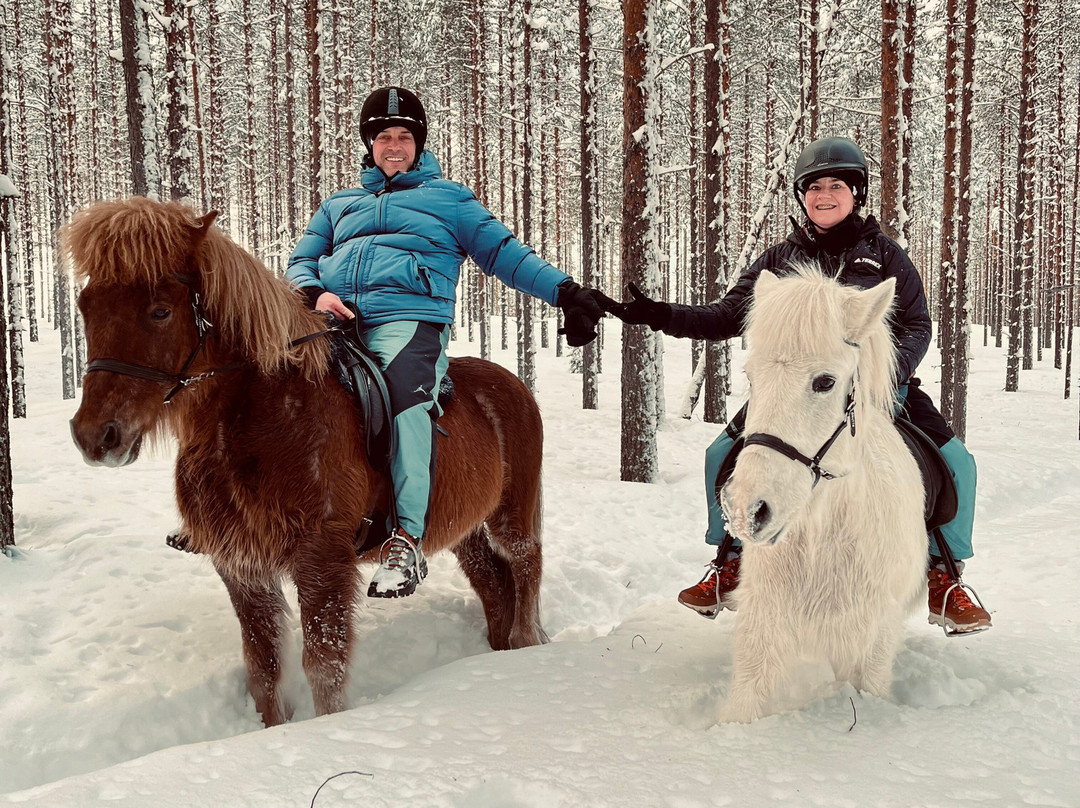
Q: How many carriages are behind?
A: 0